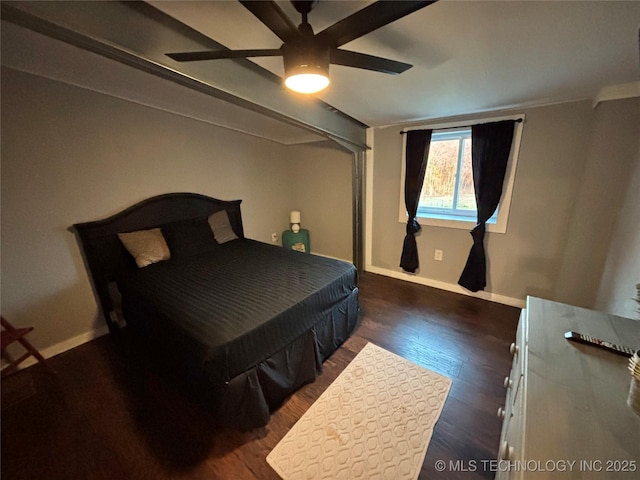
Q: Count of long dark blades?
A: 4